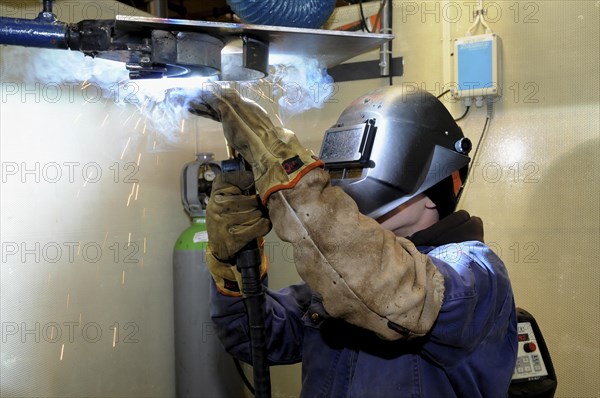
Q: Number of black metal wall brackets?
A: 1